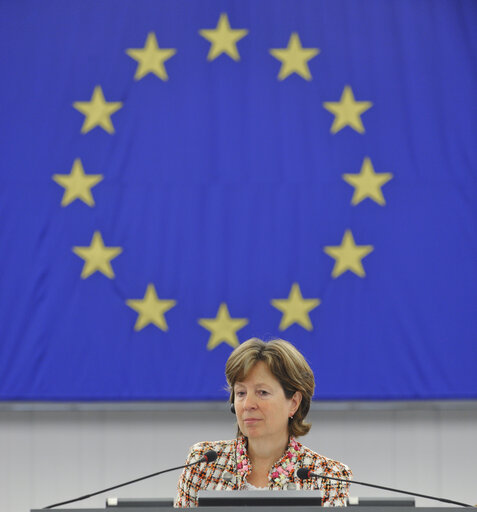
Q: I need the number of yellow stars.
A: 12